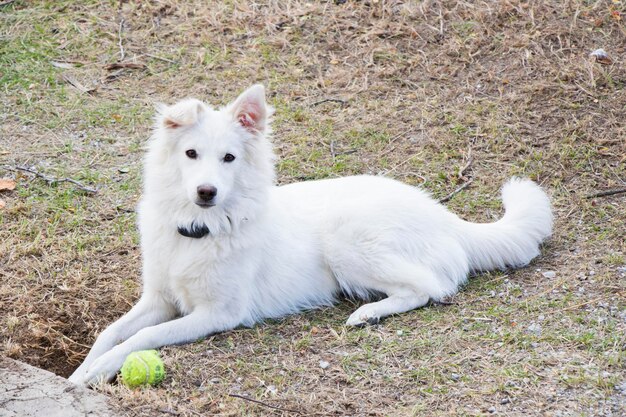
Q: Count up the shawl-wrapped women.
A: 0